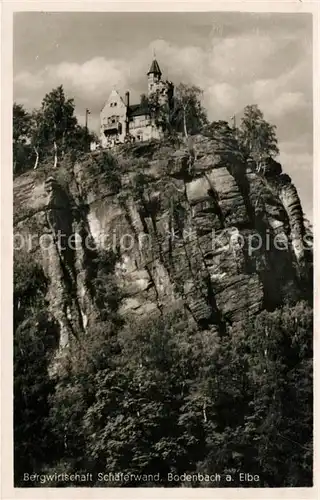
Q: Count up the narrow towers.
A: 1